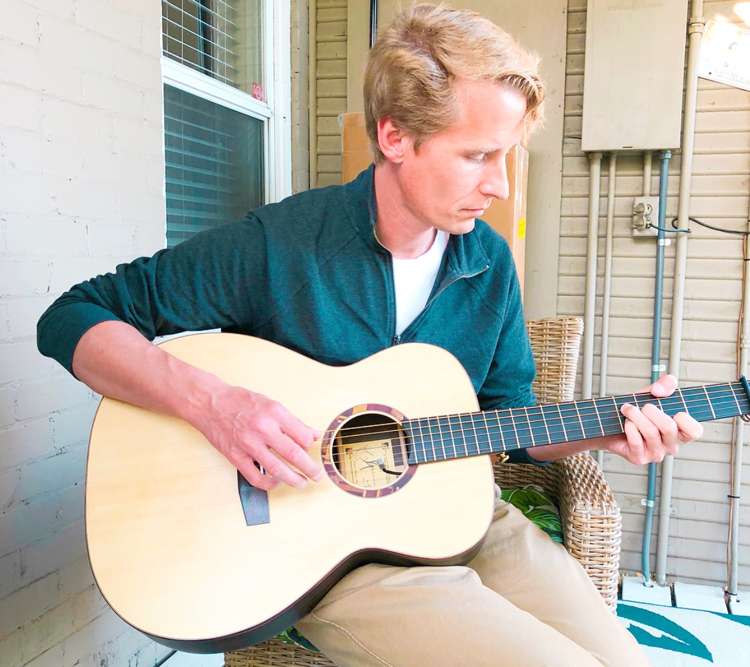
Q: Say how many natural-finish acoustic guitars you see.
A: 1